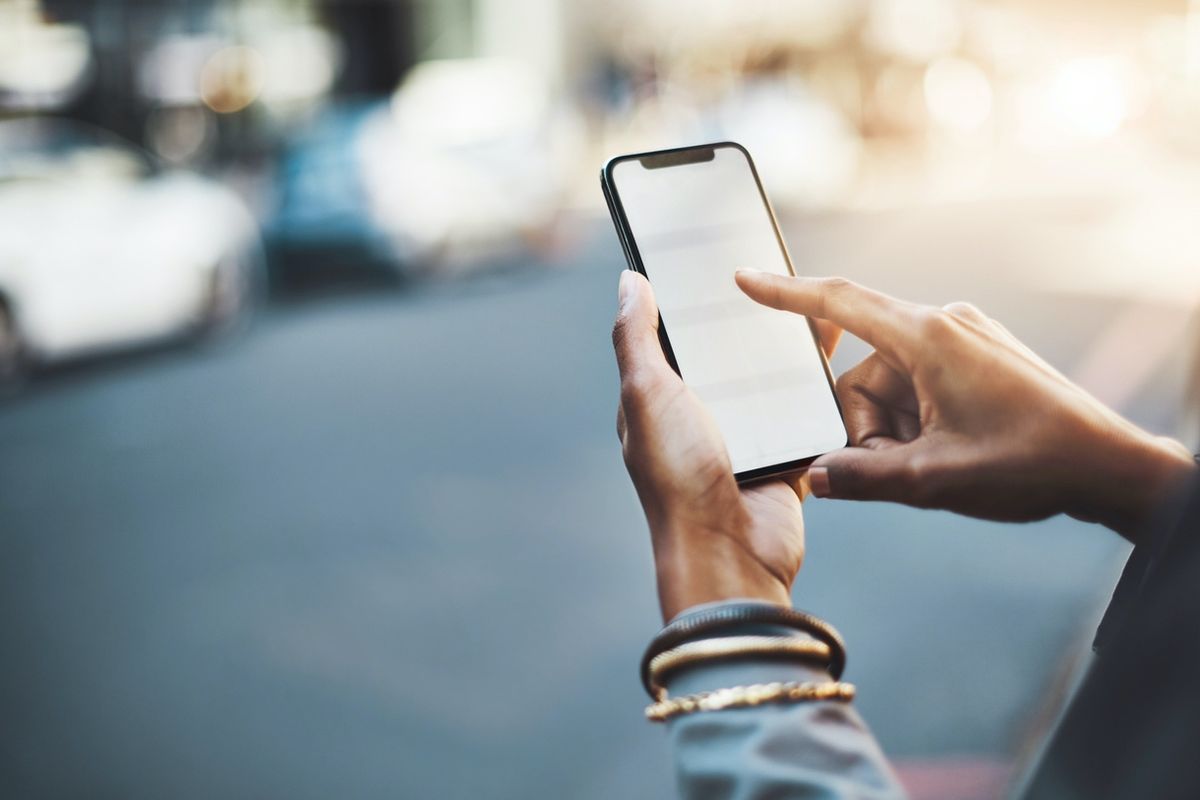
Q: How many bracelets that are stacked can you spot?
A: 3